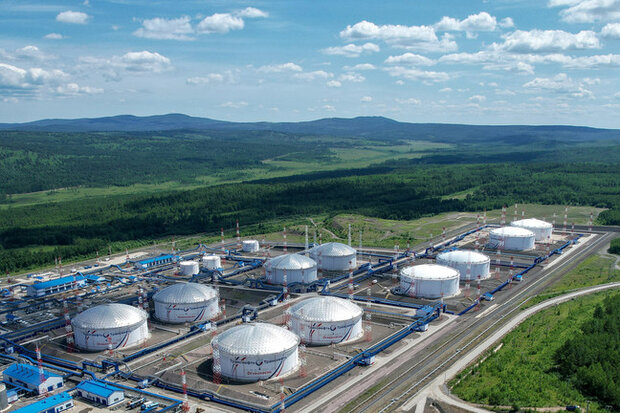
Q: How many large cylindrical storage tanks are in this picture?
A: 10